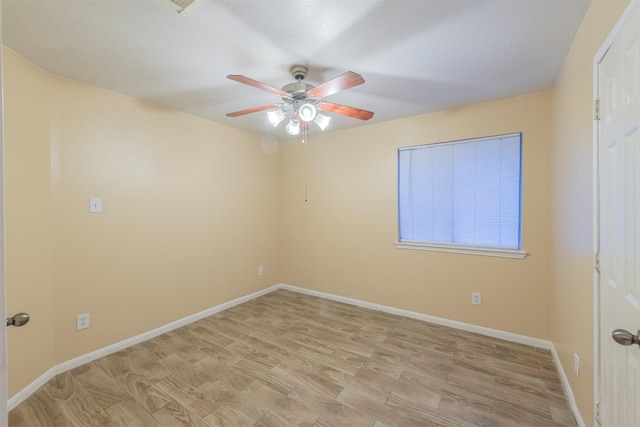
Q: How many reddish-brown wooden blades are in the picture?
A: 5